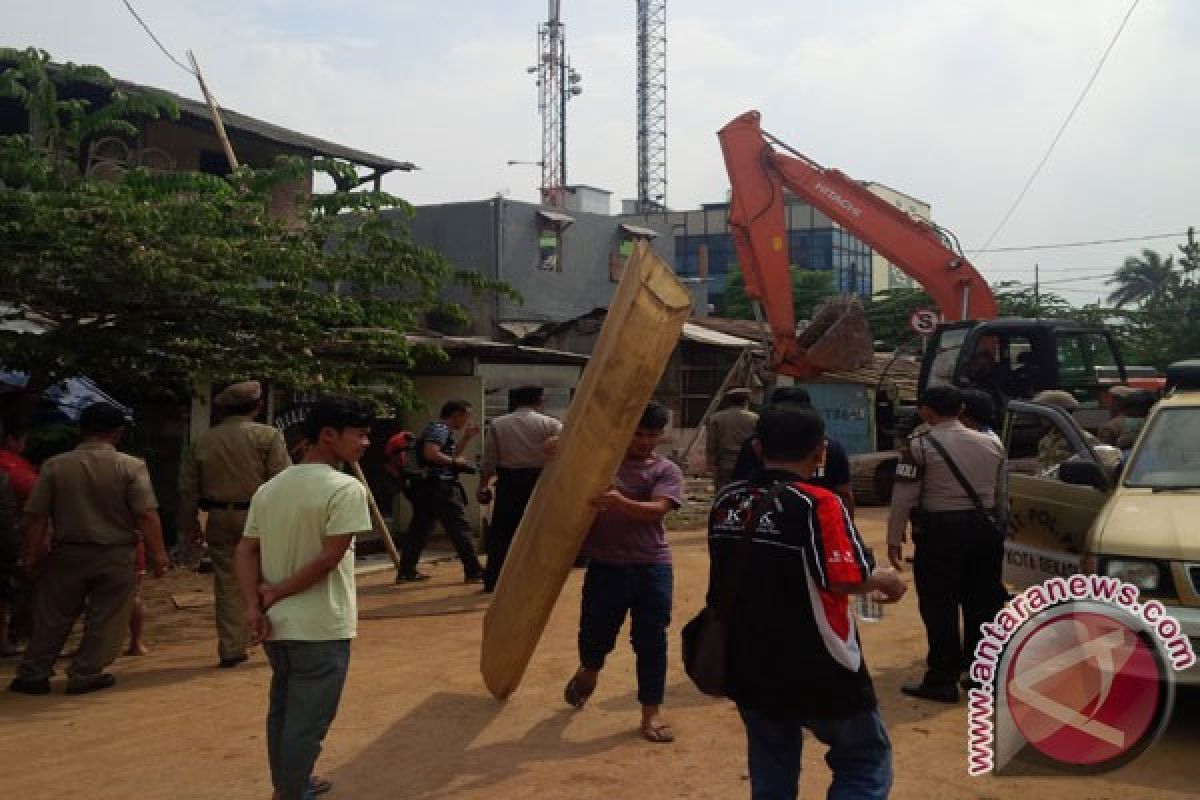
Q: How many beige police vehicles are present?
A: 1